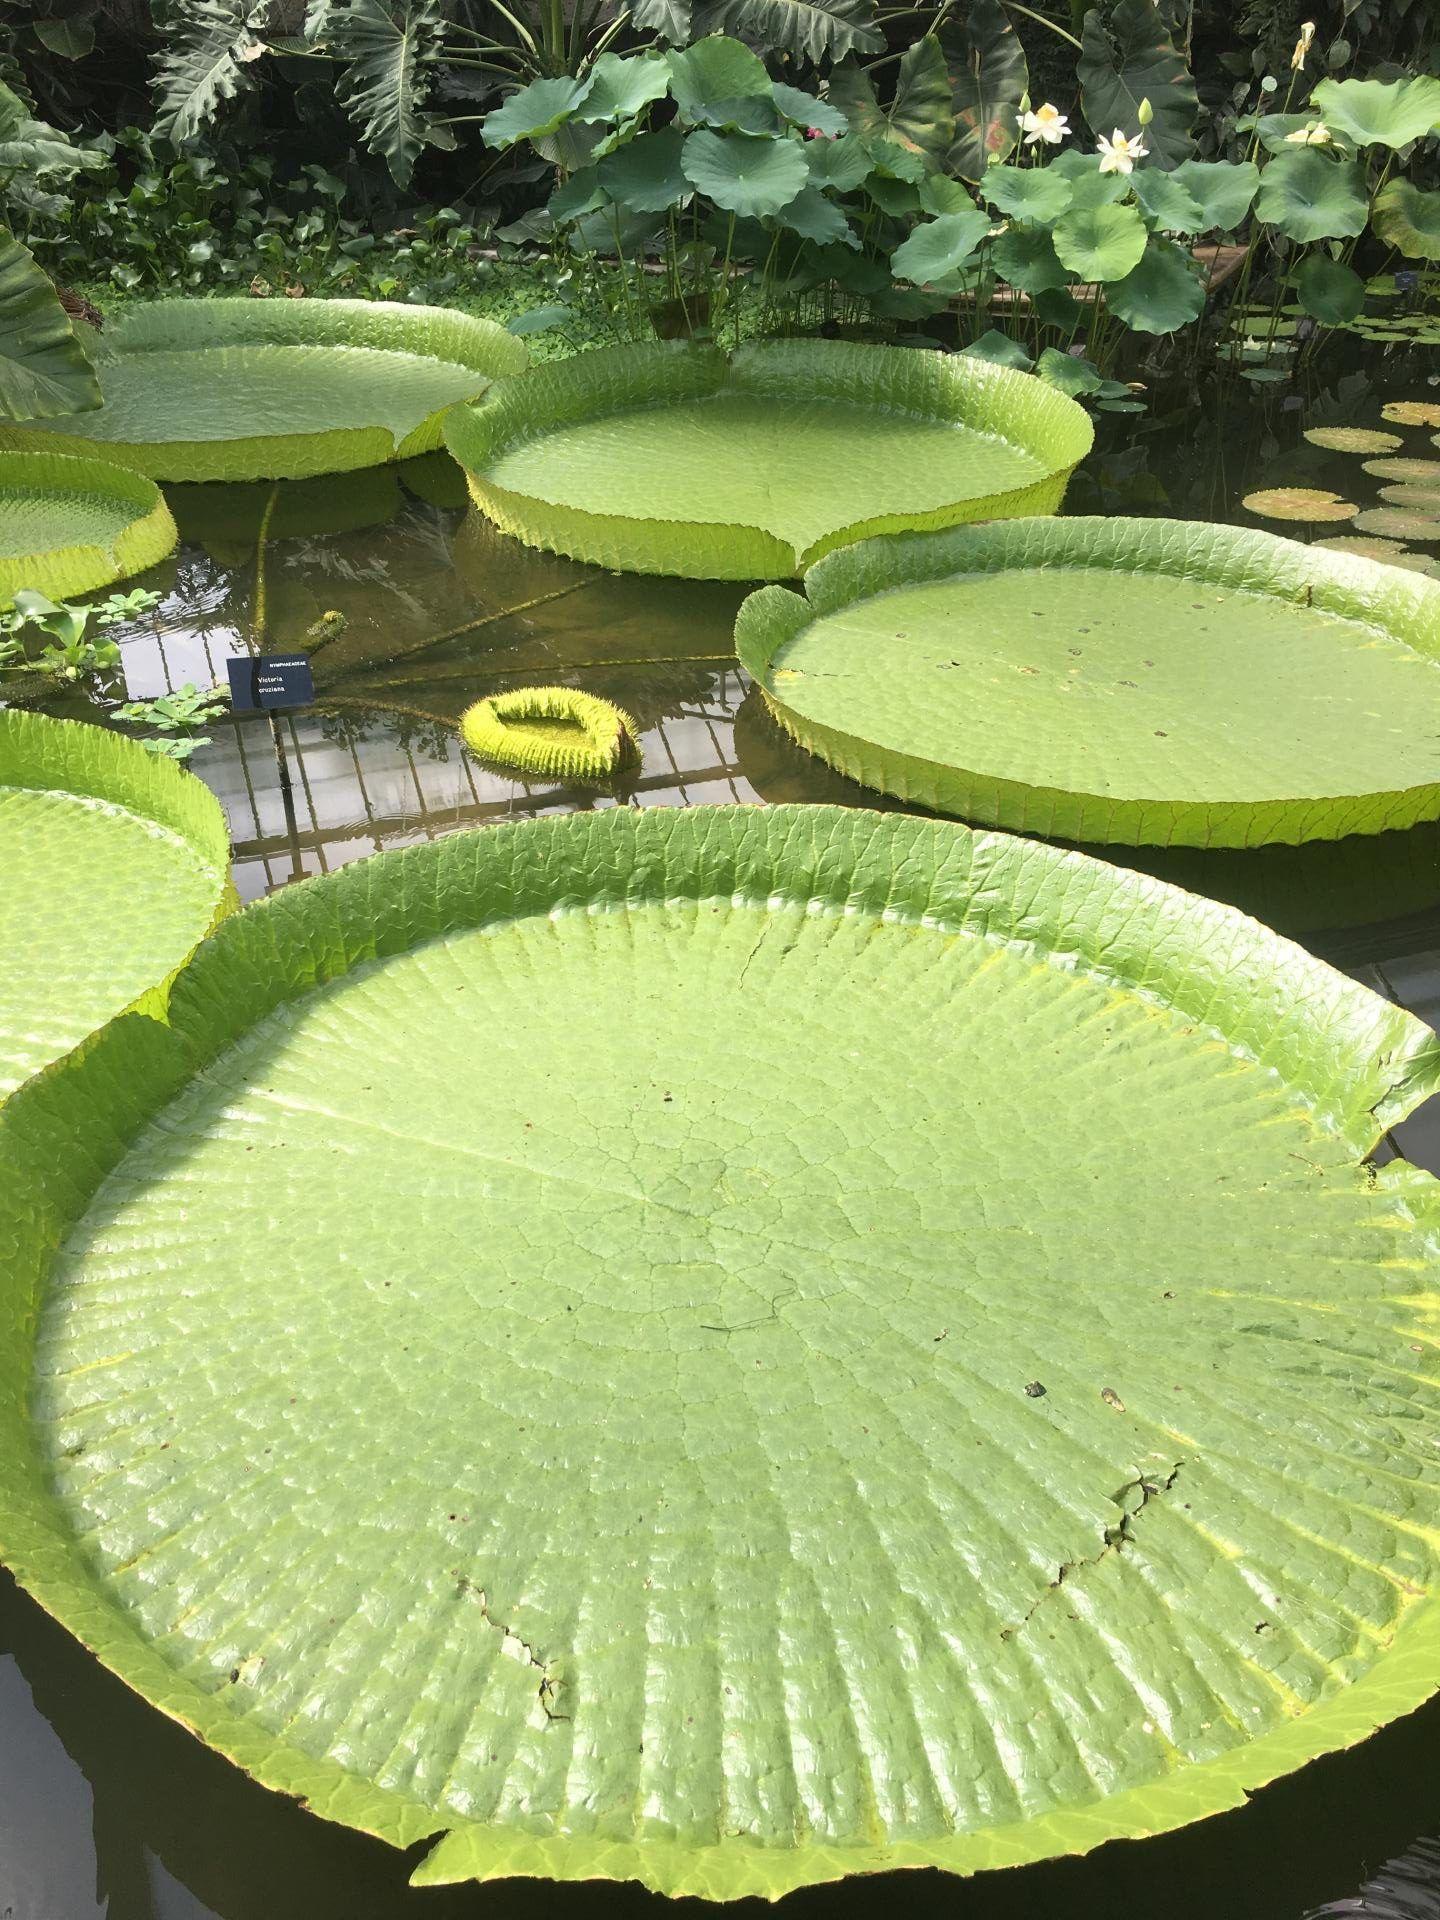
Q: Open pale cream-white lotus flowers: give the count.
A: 2